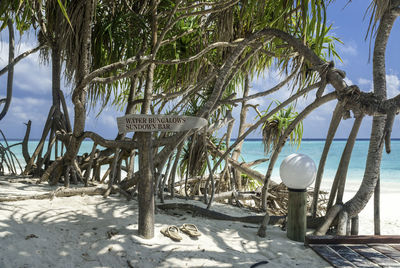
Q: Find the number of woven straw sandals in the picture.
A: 2